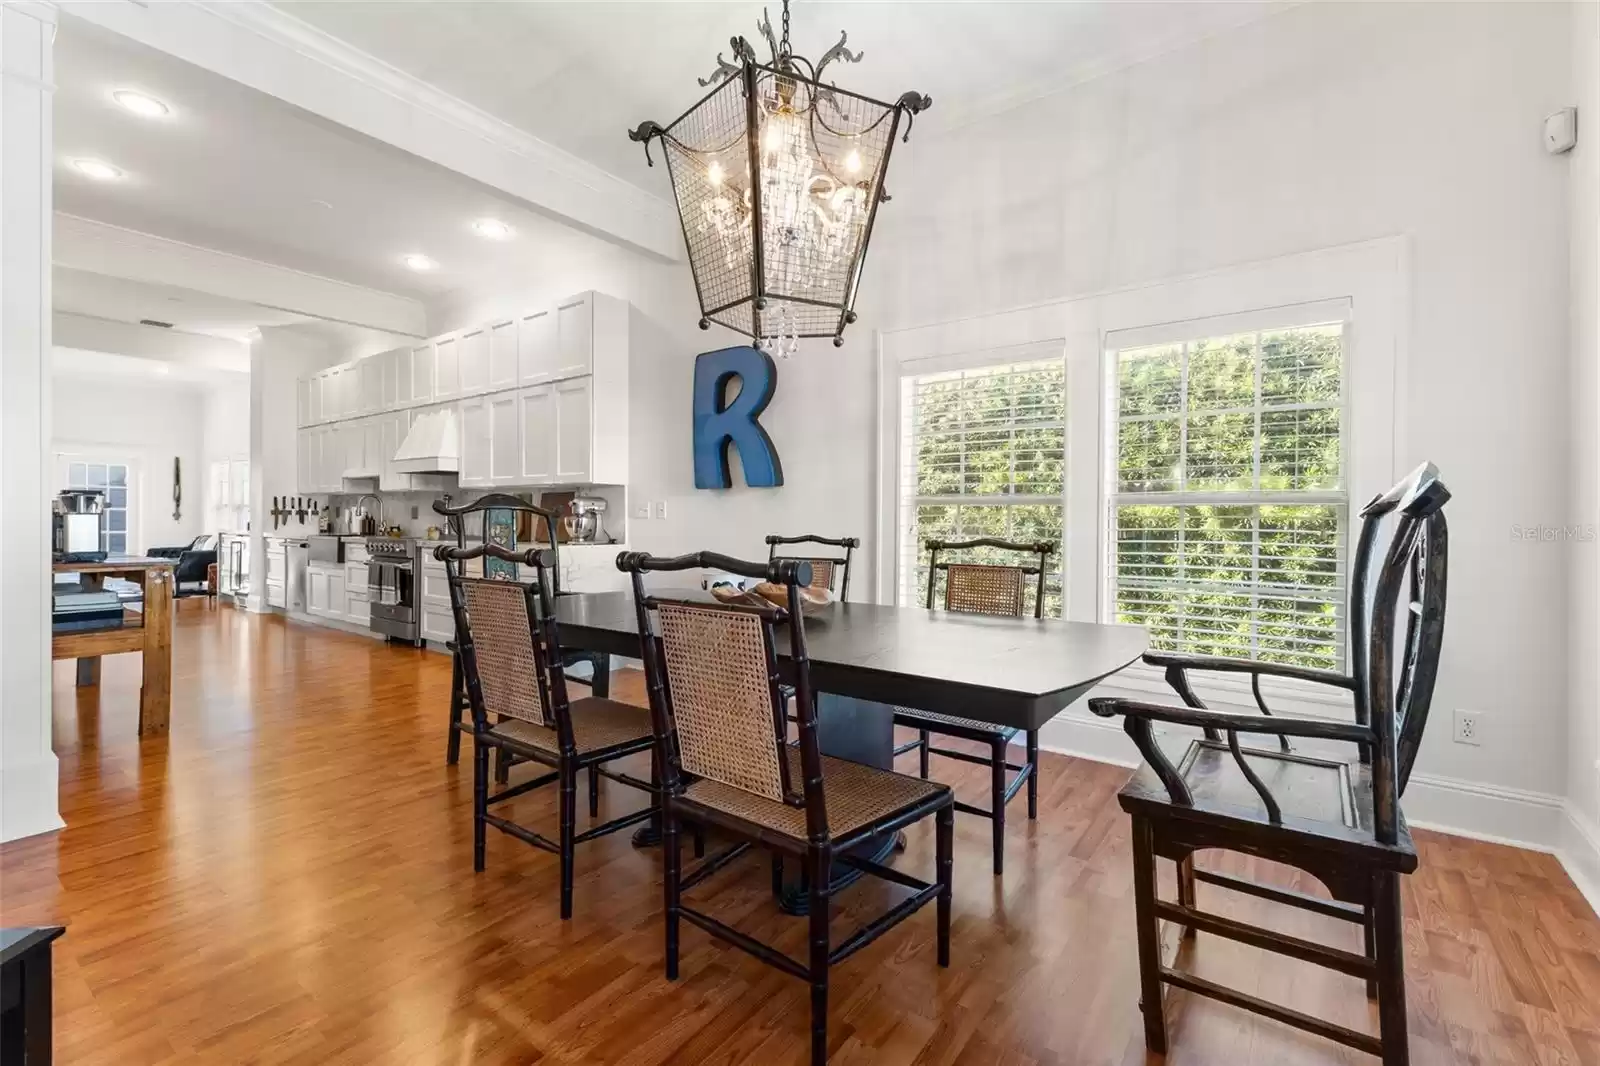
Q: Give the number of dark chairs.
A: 6